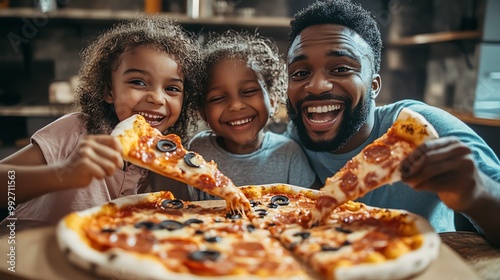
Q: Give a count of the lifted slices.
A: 2